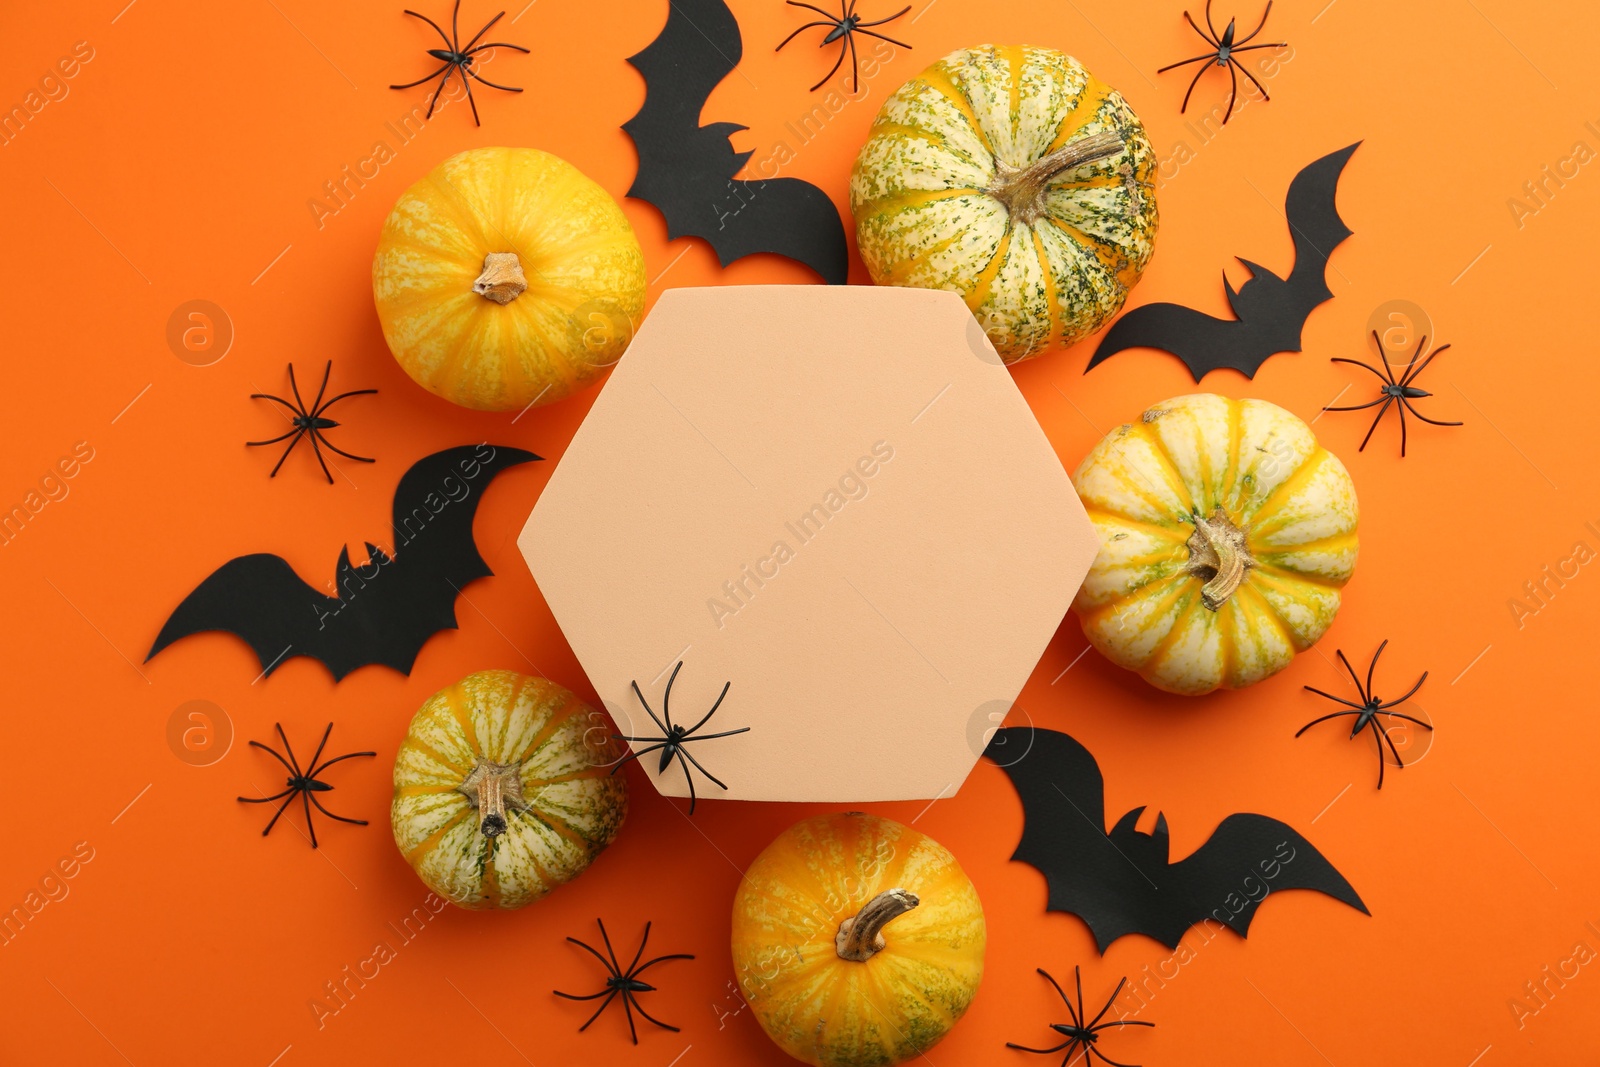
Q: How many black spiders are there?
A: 10